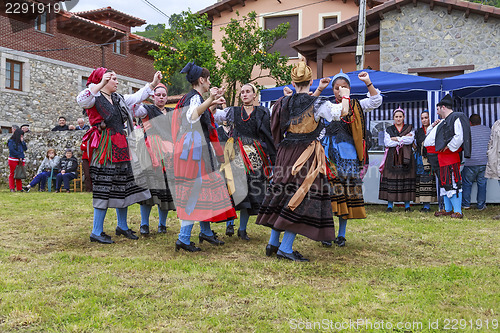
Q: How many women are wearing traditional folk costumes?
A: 8